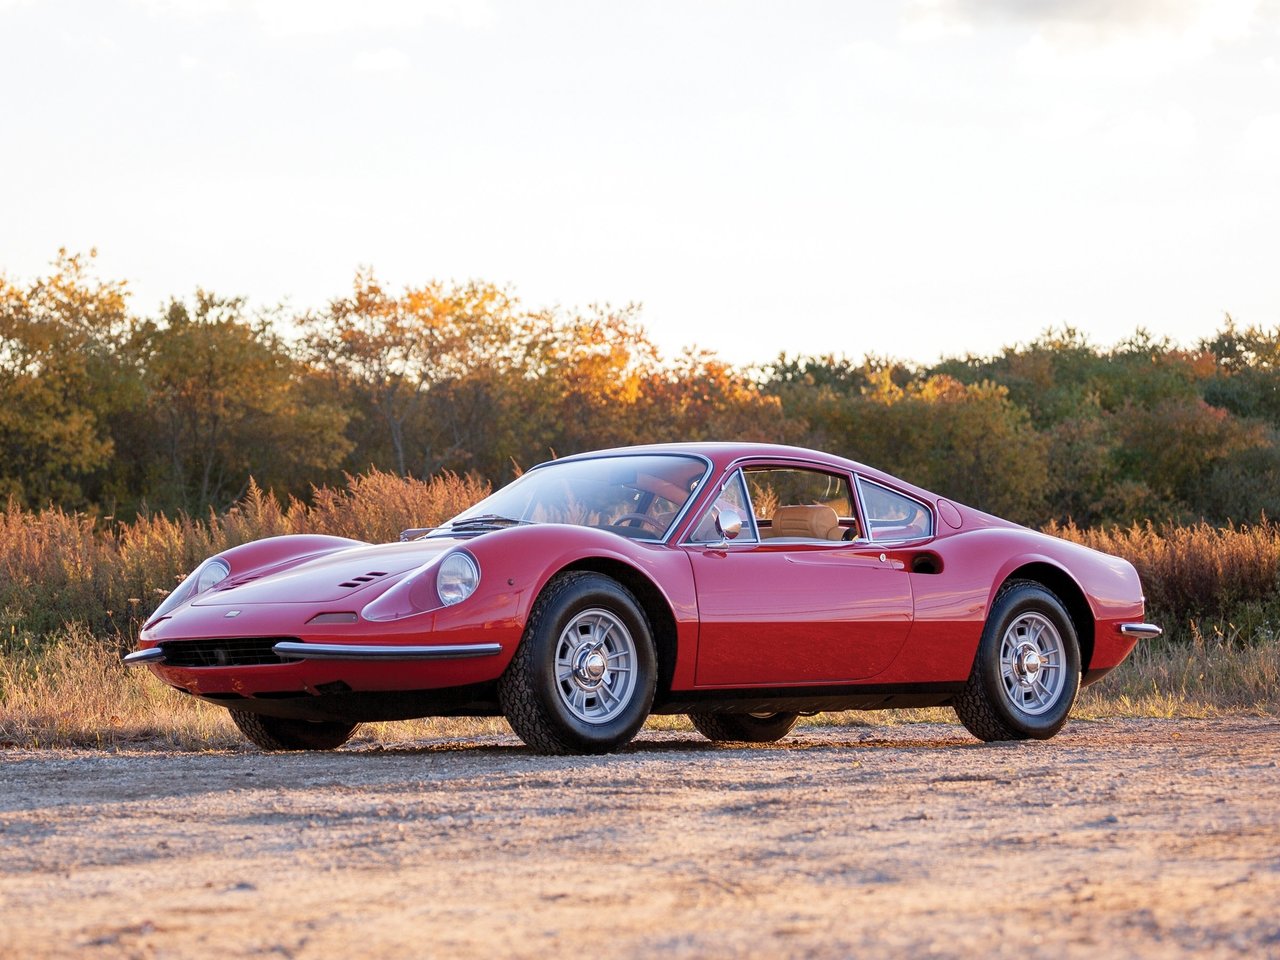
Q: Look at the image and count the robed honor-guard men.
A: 0